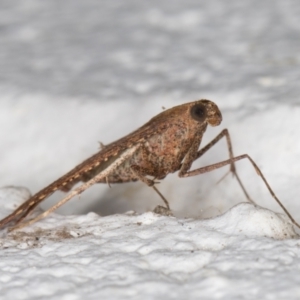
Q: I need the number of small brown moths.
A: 1